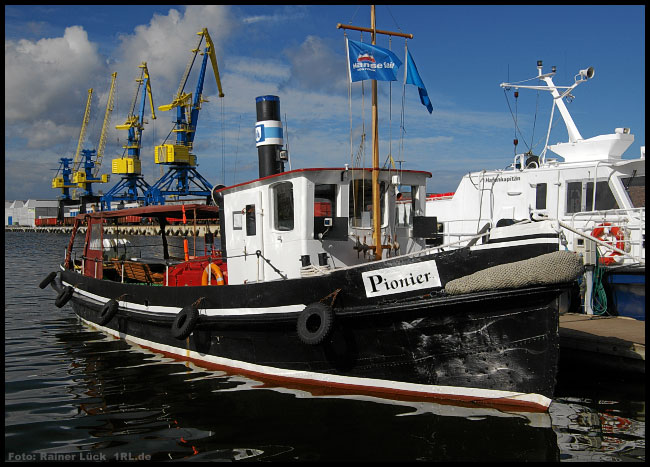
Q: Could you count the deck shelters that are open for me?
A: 1